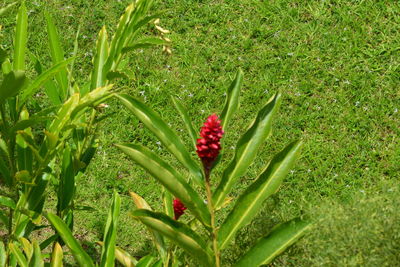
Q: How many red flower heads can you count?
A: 2